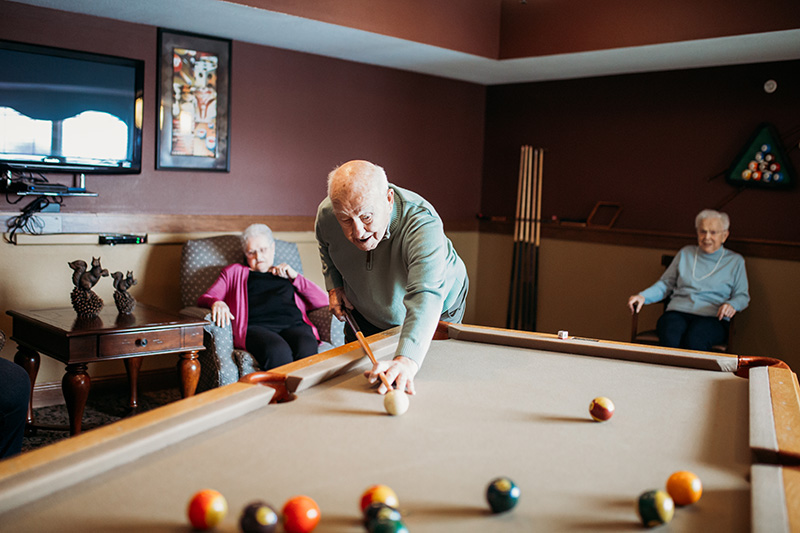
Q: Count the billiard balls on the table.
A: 11